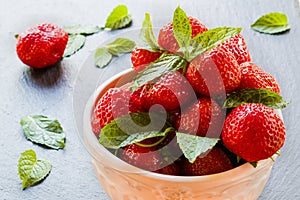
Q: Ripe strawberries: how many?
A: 12